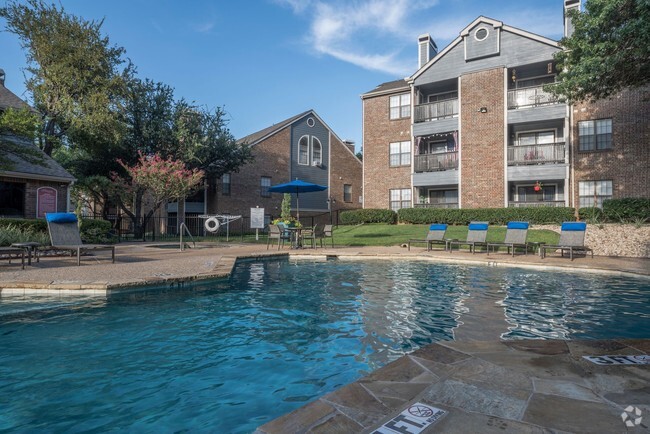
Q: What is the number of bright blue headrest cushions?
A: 5